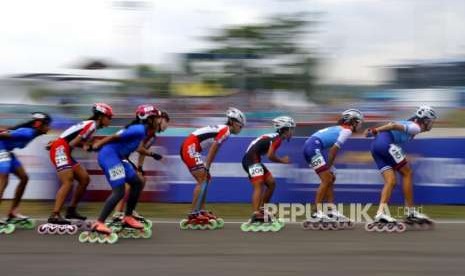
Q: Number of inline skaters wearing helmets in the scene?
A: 8